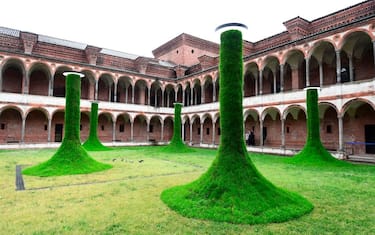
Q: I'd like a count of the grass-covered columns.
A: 5